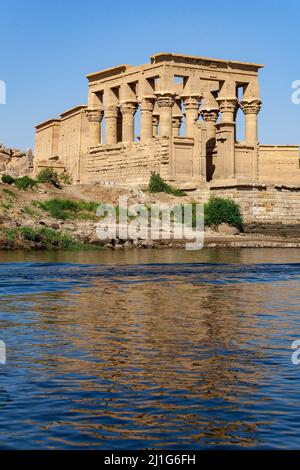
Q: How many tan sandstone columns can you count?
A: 11